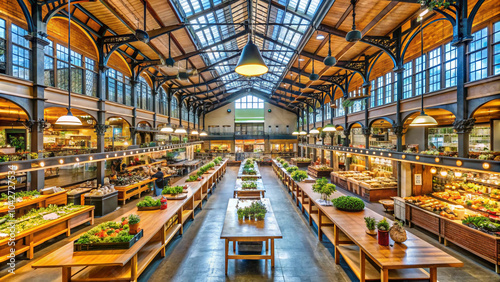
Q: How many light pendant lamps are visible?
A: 11